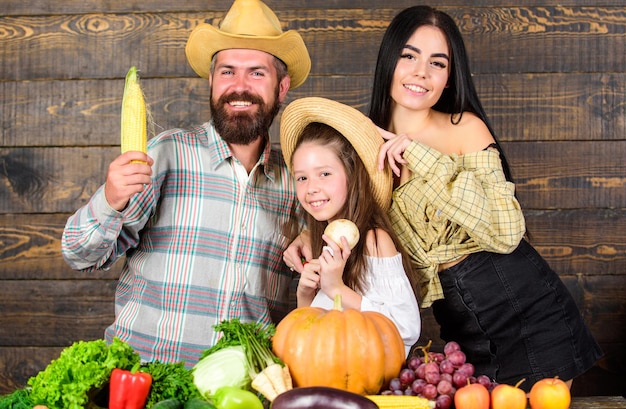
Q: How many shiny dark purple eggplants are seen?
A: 1